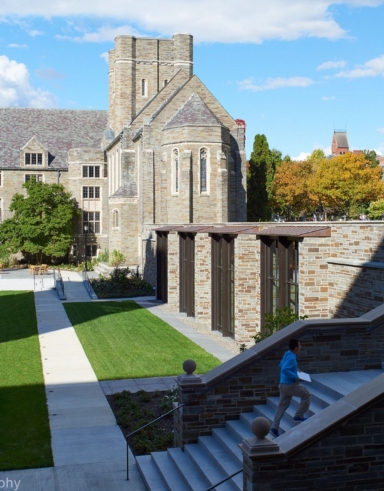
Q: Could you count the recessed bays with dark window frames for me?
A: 4